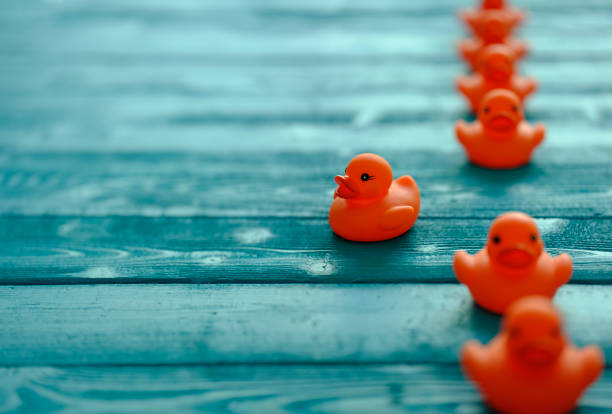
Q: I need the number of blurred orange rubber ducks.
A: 6